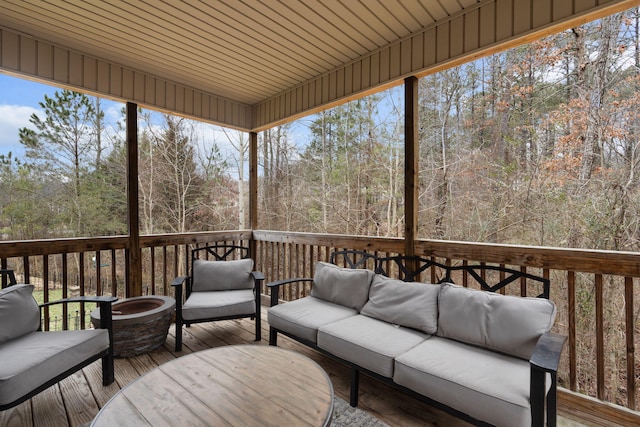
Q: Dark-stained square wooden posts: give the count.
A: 3